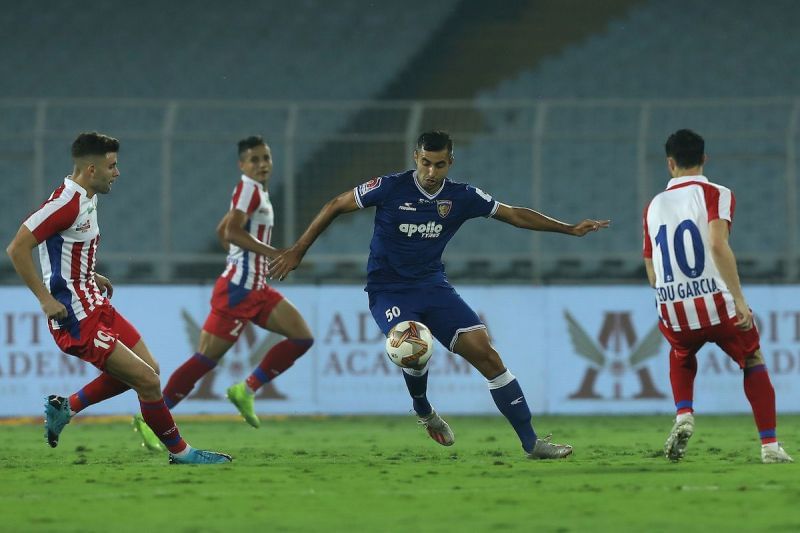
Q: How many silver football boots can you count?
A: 2